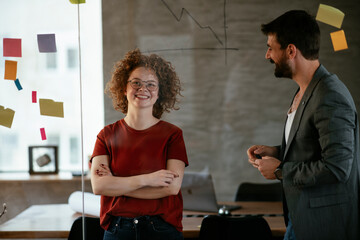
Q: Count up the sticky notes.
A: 11